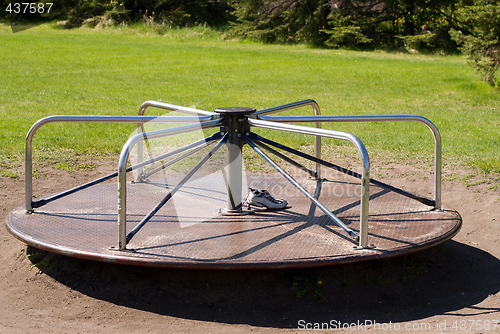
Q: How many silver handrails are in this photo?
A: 6